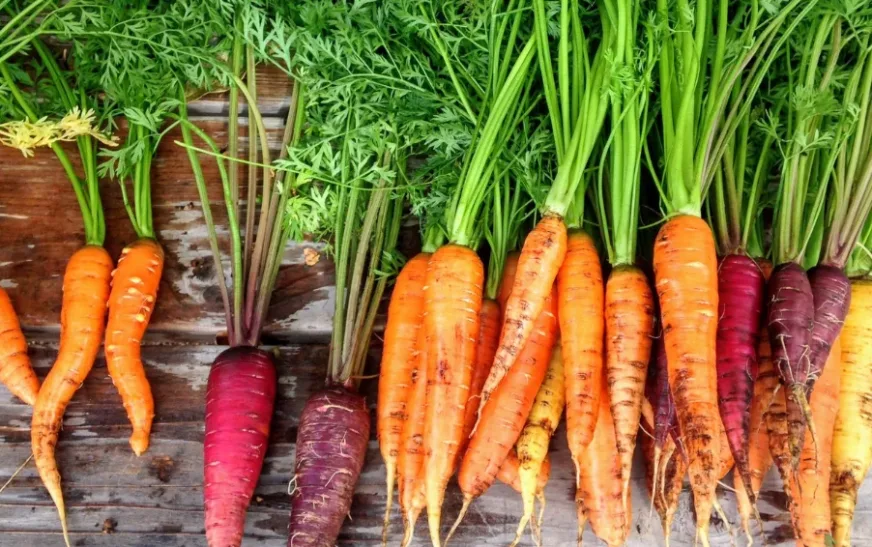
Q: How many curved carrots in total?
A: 2